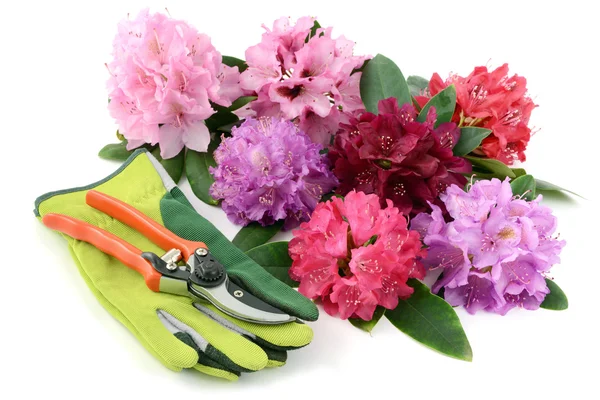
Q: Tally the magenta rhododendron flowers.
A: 1